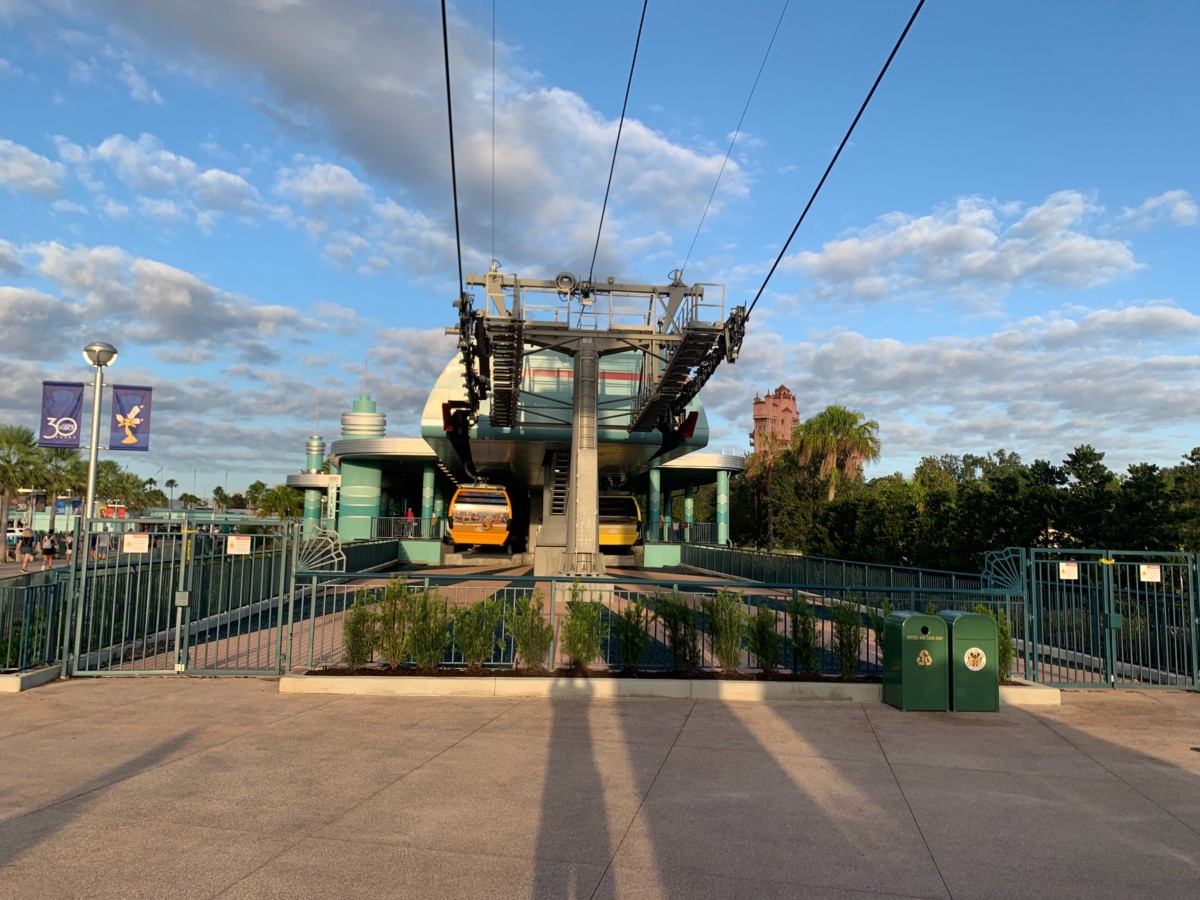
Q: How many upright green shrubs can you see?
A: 14